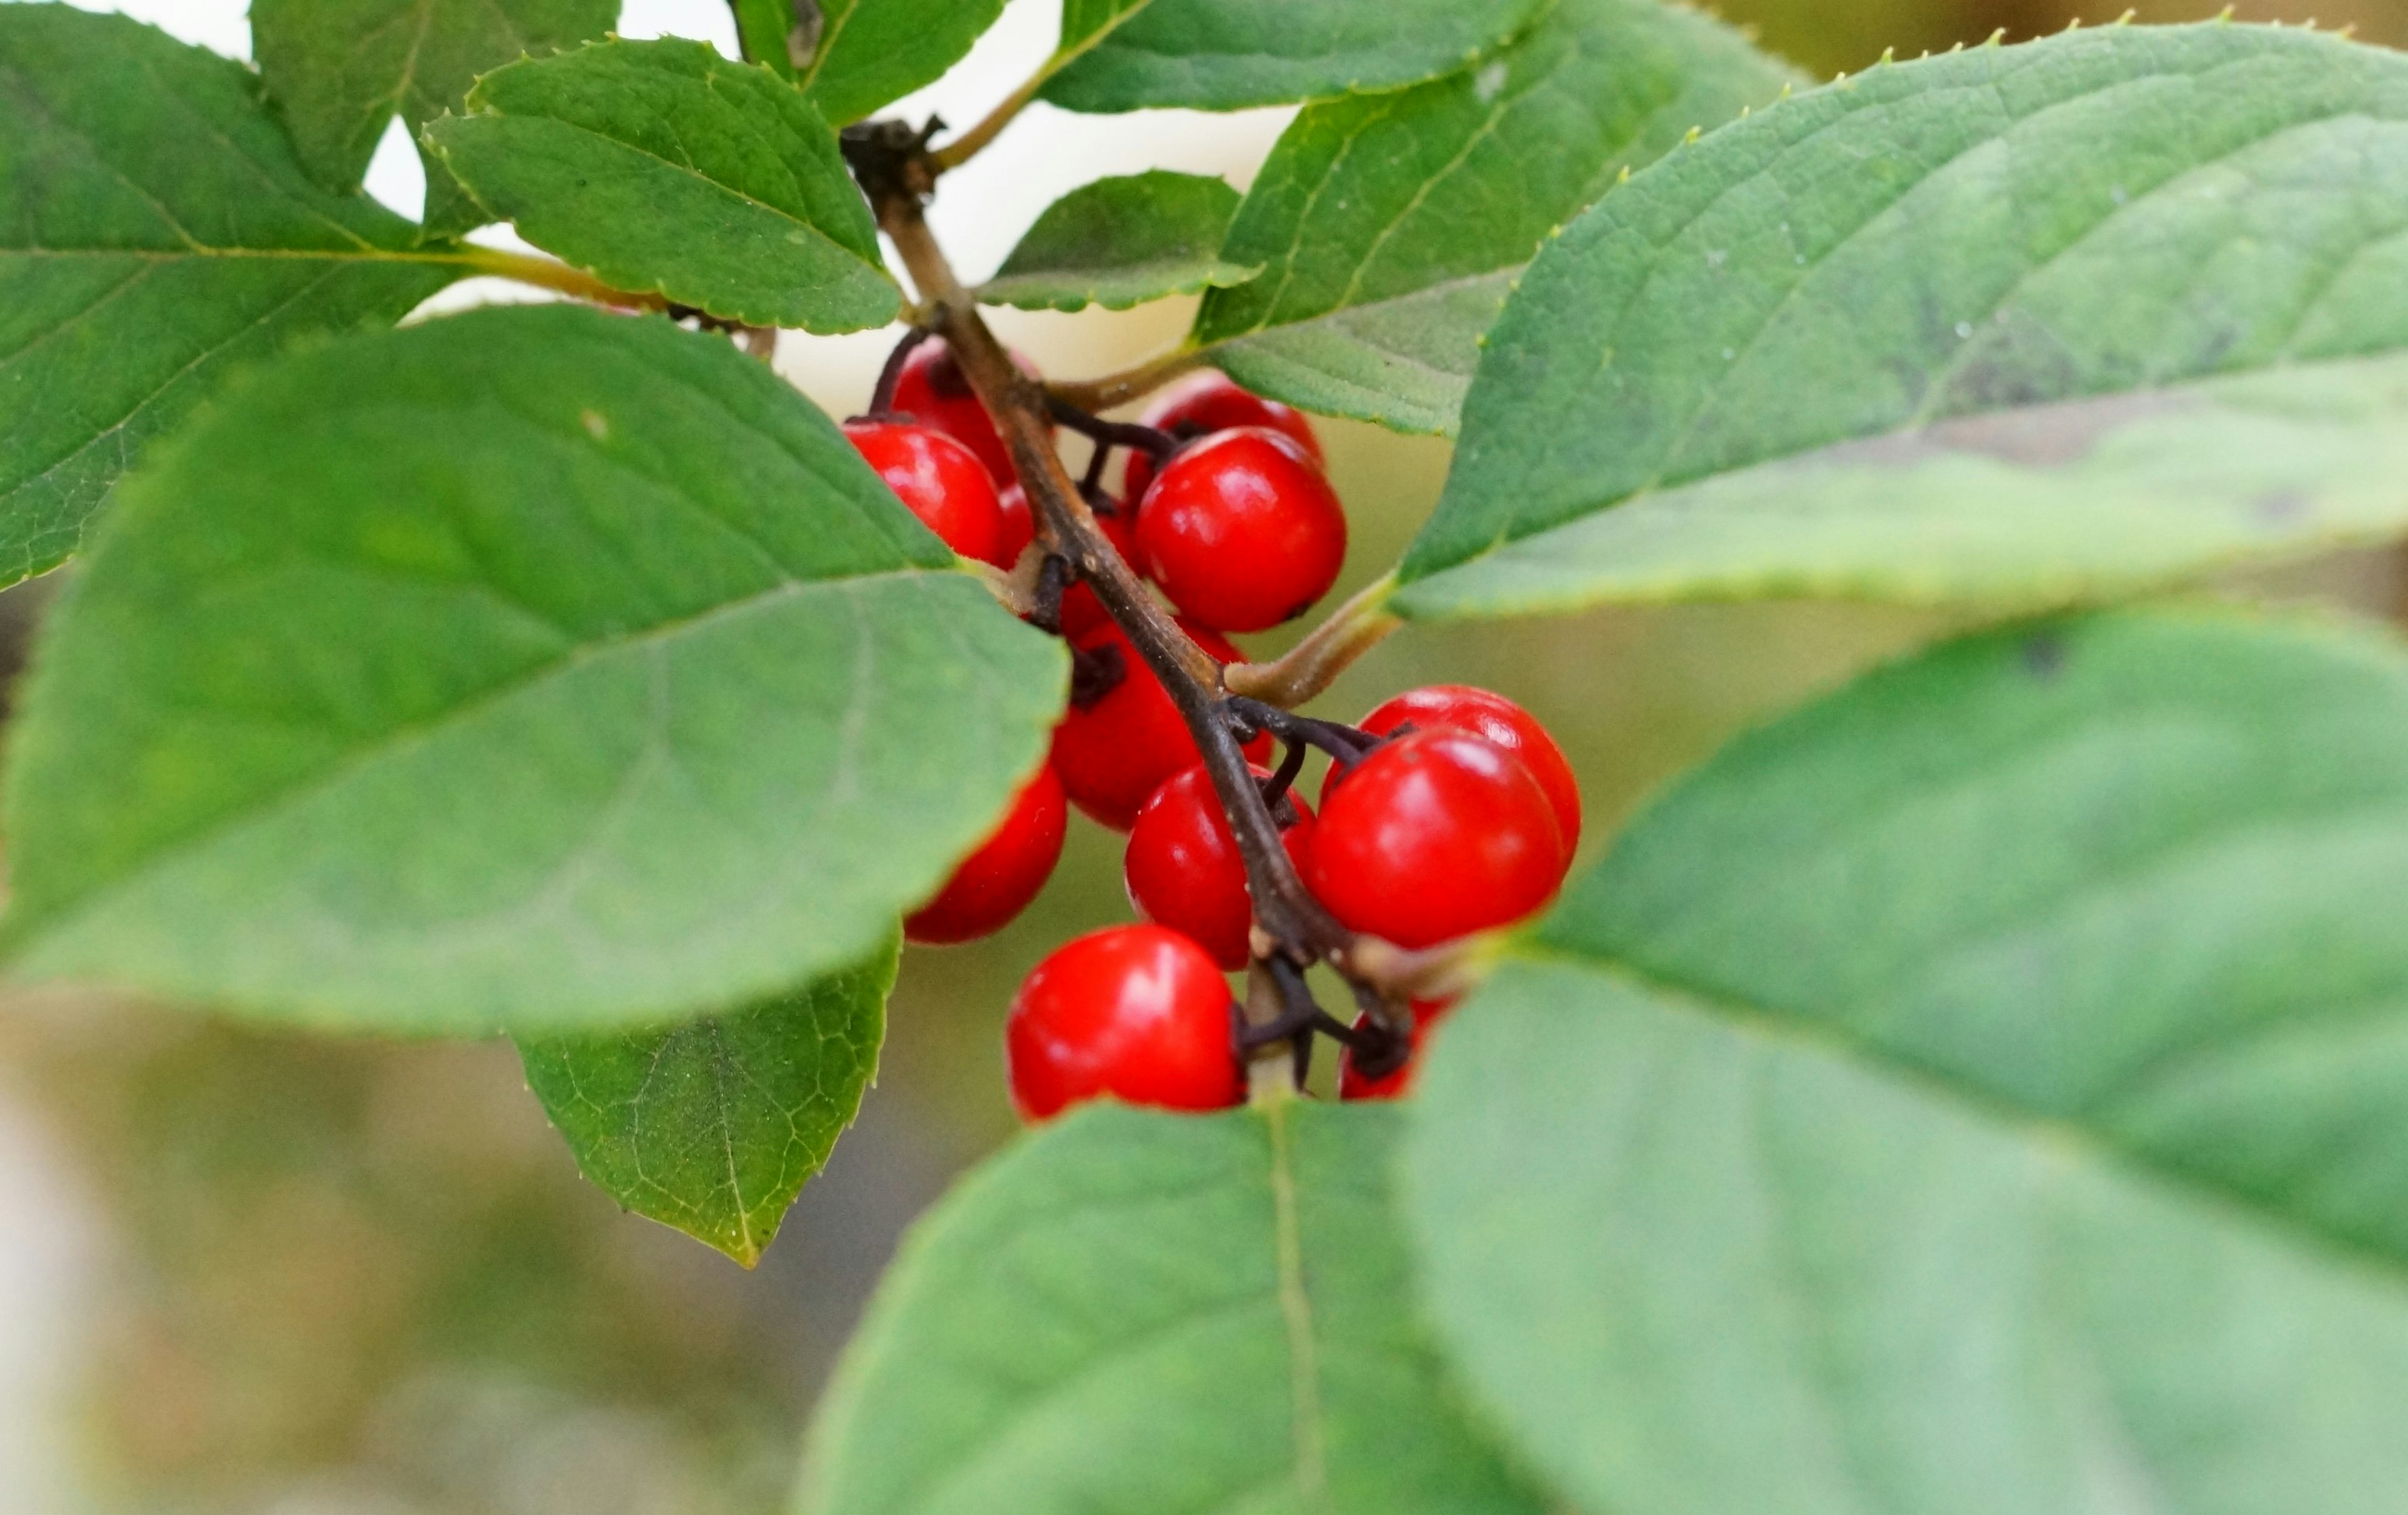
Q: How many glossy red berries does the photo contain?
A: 12